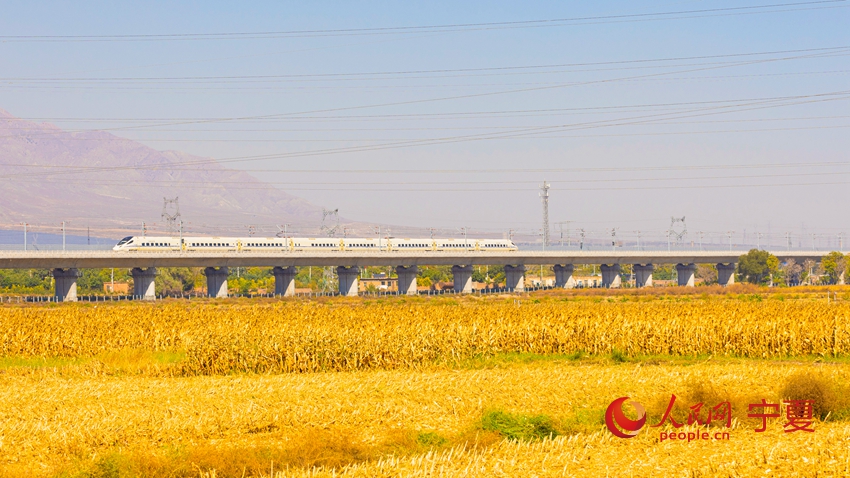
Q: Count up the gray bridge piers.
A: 13